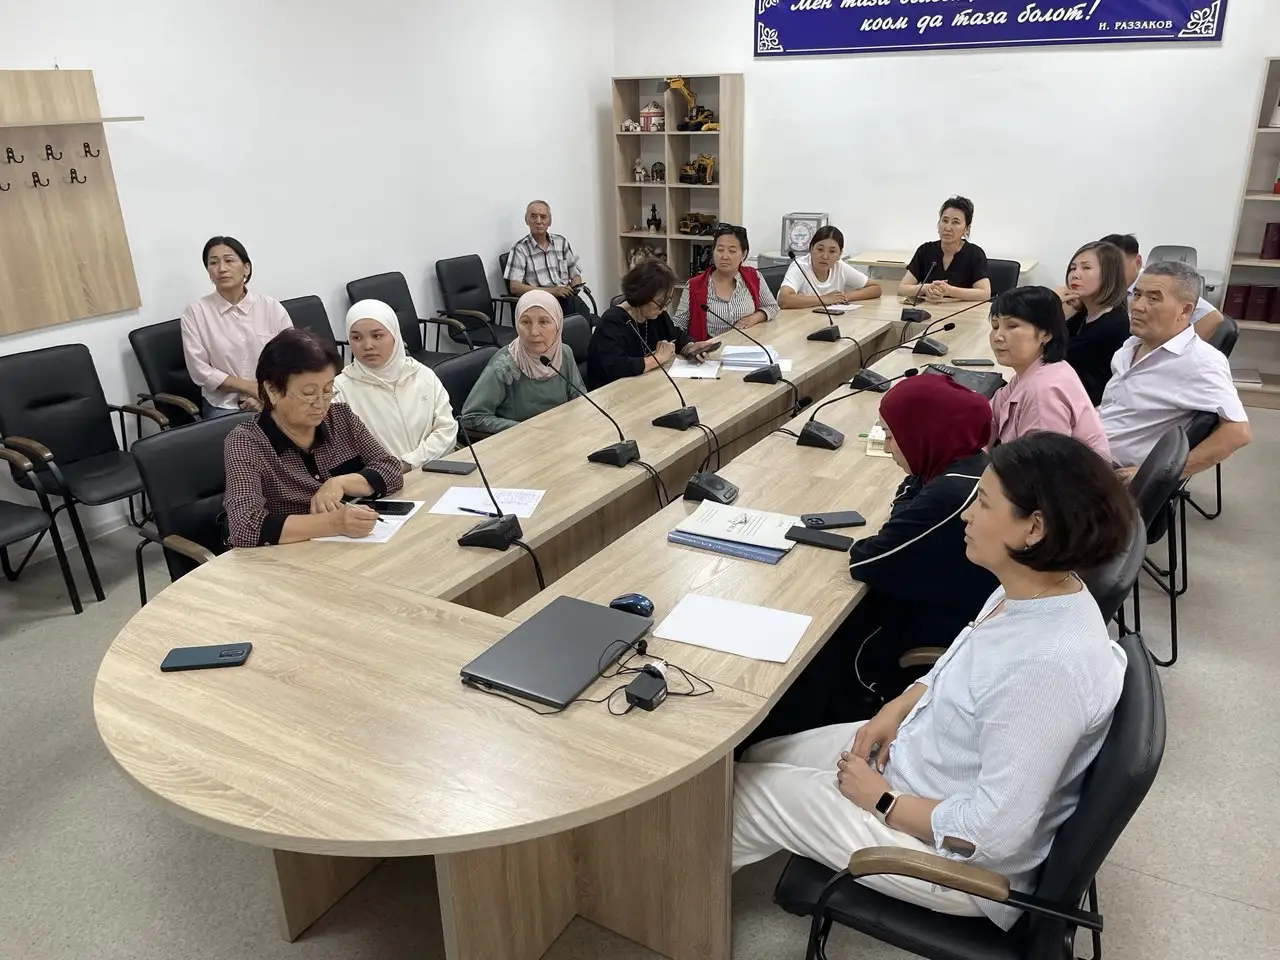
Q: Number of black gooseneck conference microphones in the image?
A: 10